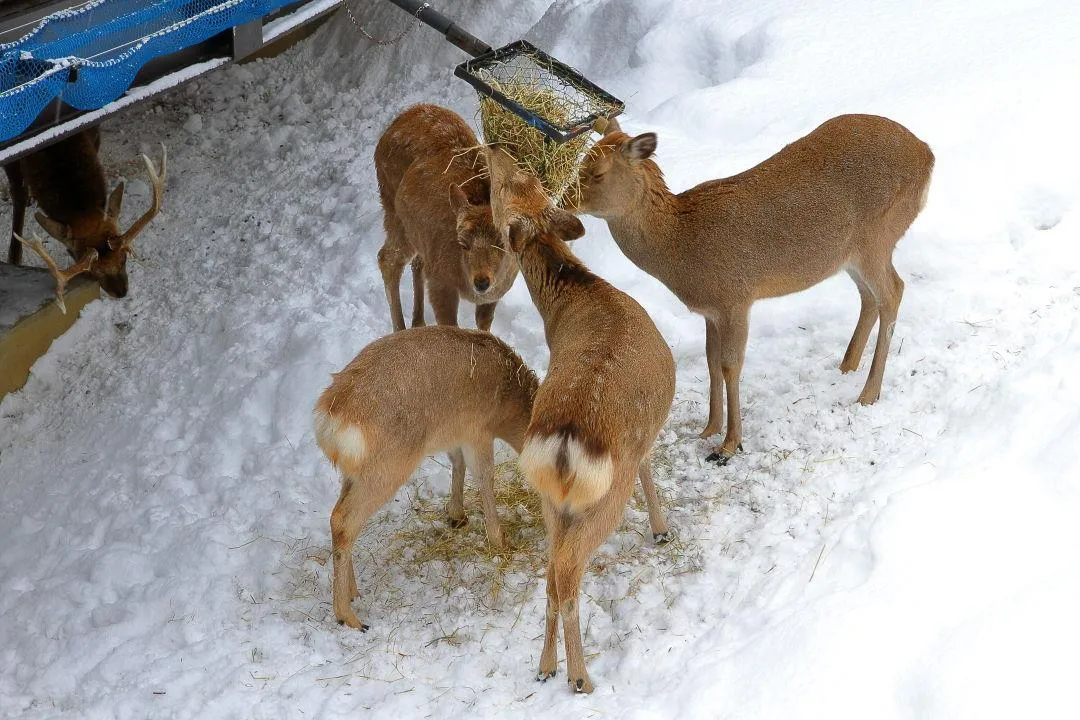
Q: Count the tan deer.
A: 4